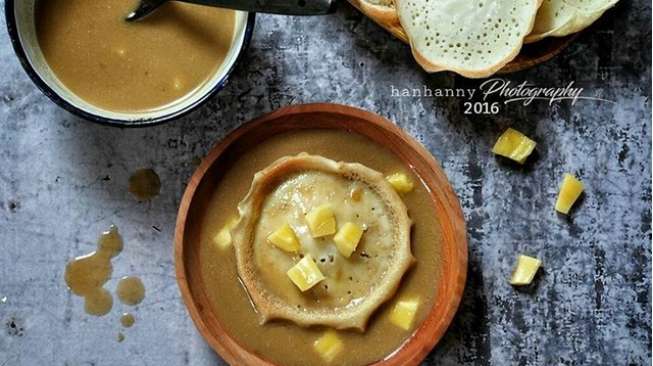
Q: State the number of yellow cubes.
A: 11